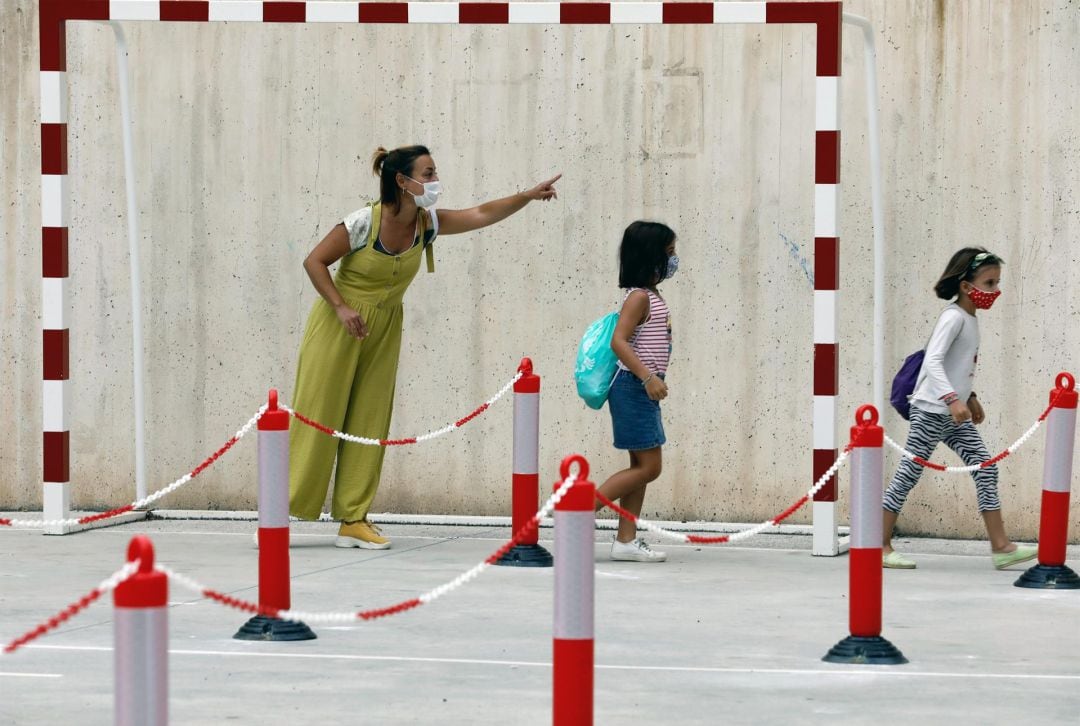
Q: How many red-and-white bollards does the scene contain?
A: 6